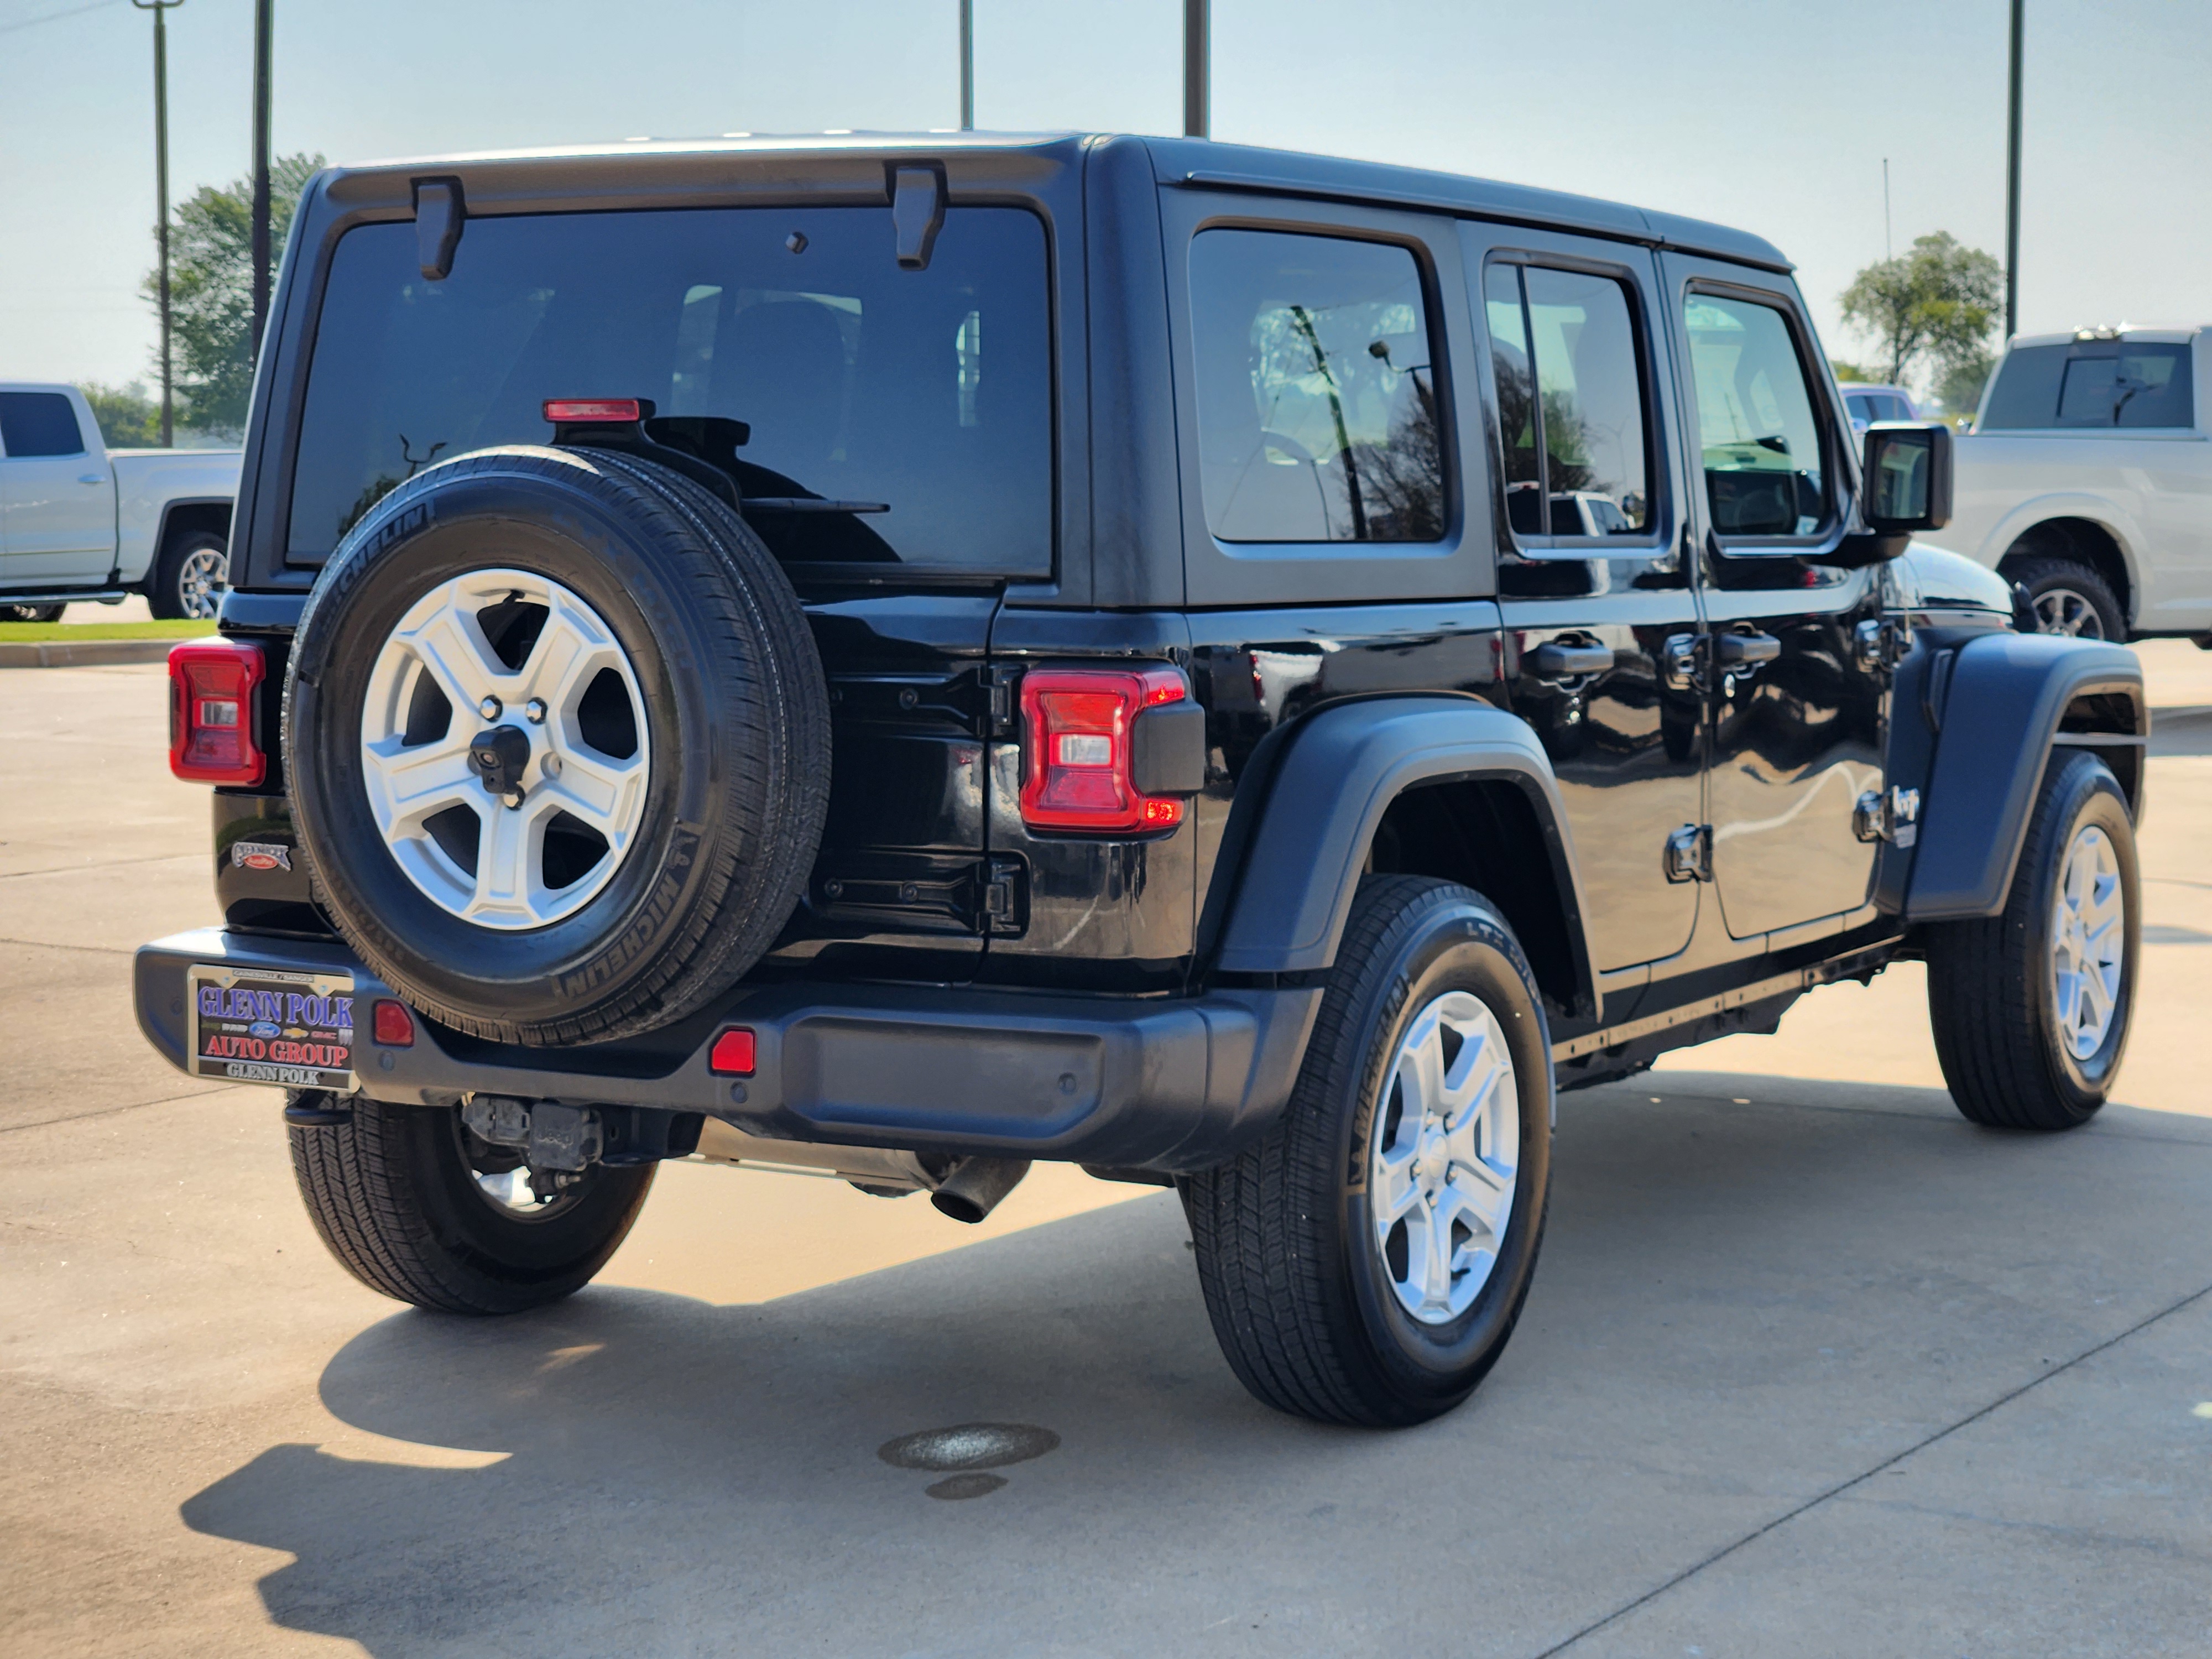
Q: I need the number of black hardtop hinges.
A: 2